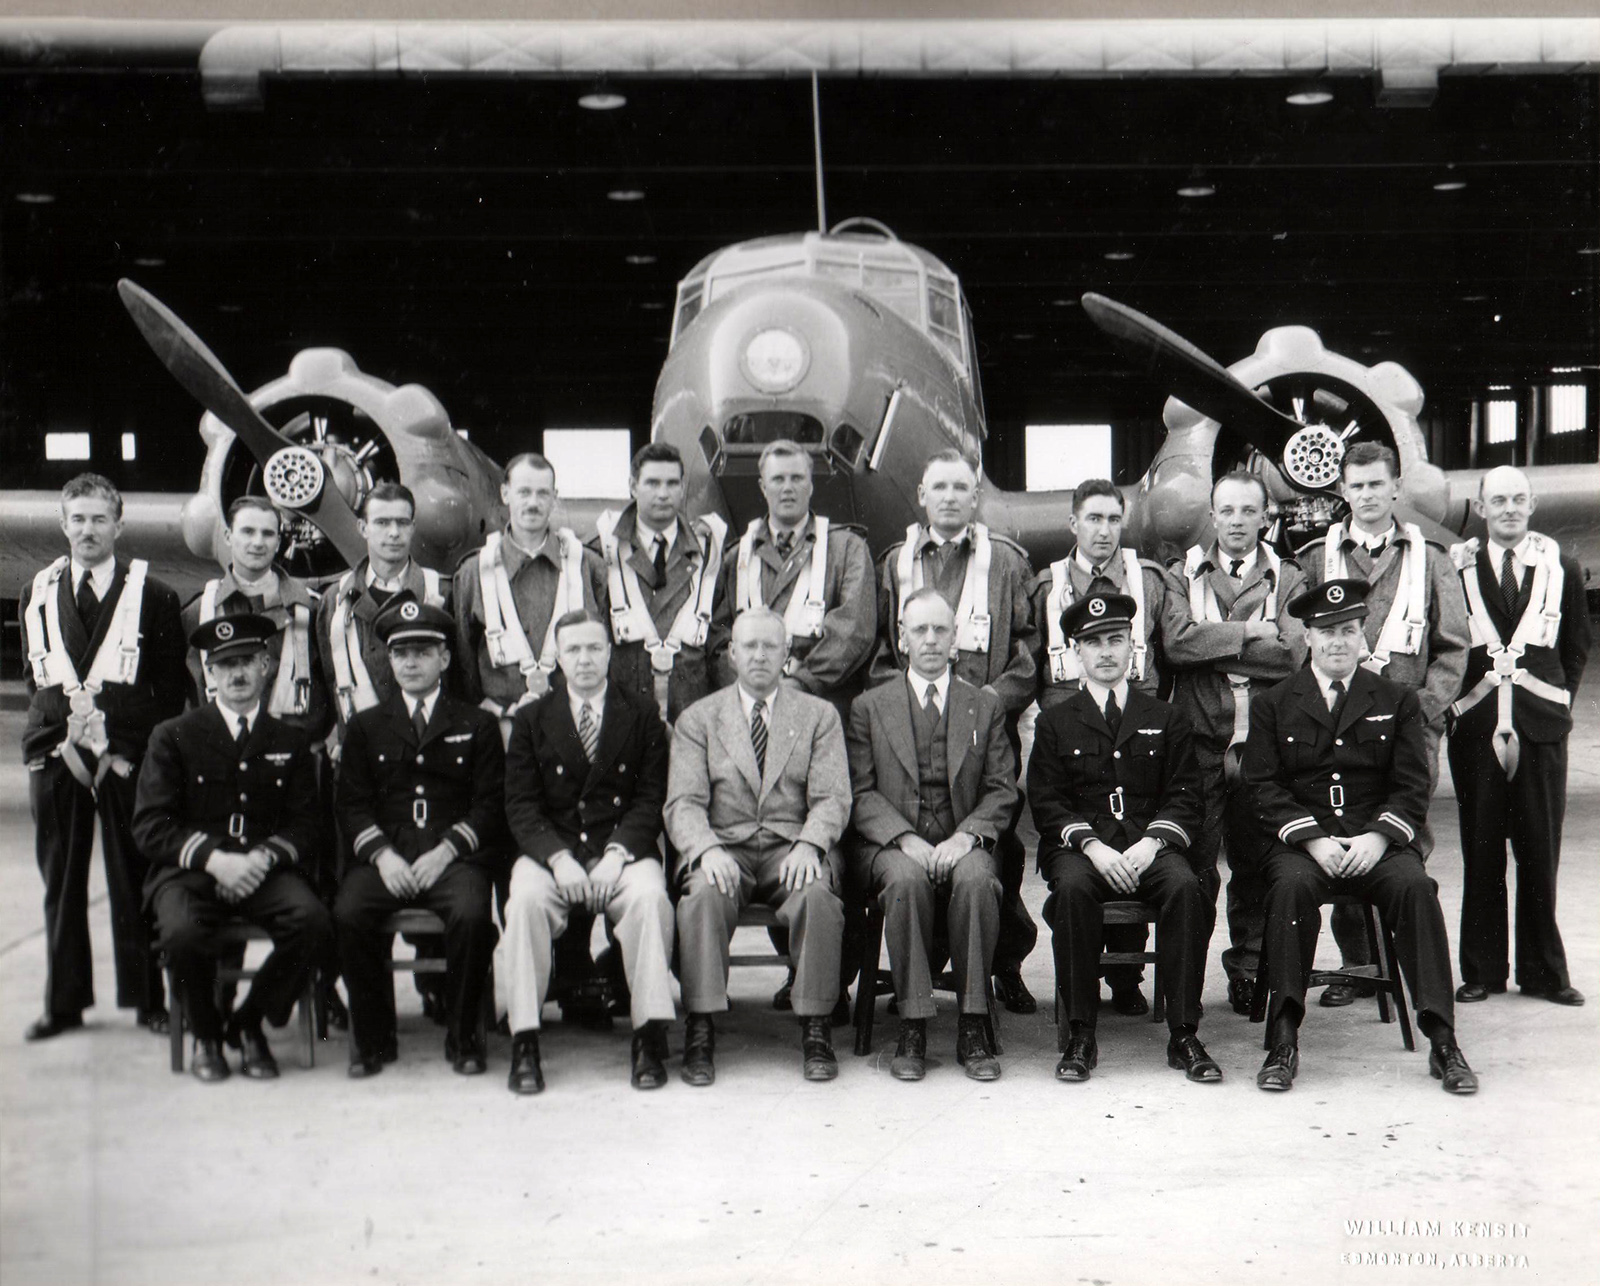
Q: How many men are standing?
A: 11